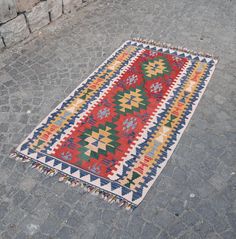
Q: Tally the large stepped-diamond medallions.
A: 3